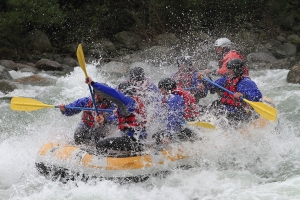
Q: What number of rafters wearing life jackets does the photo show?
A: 7